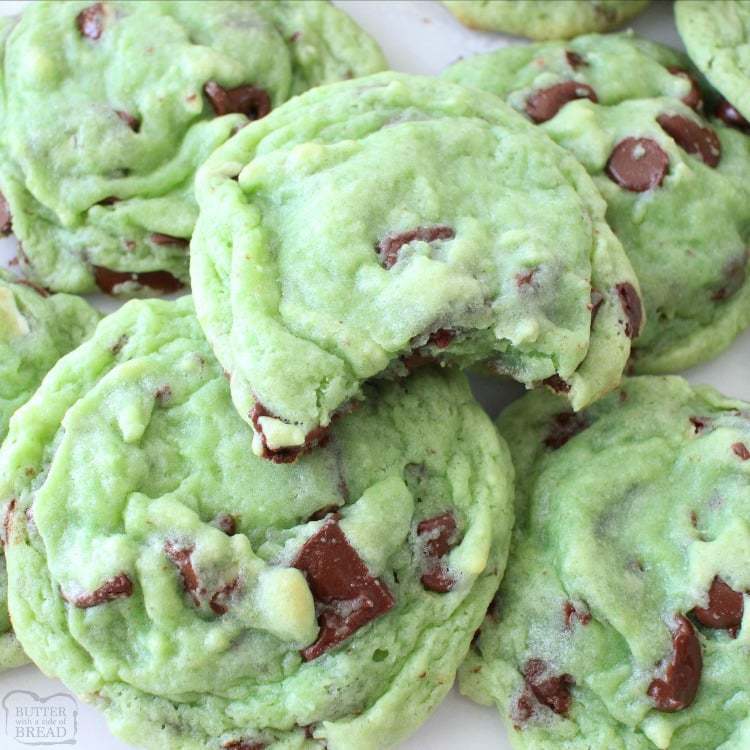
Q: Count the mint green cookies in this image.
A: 8